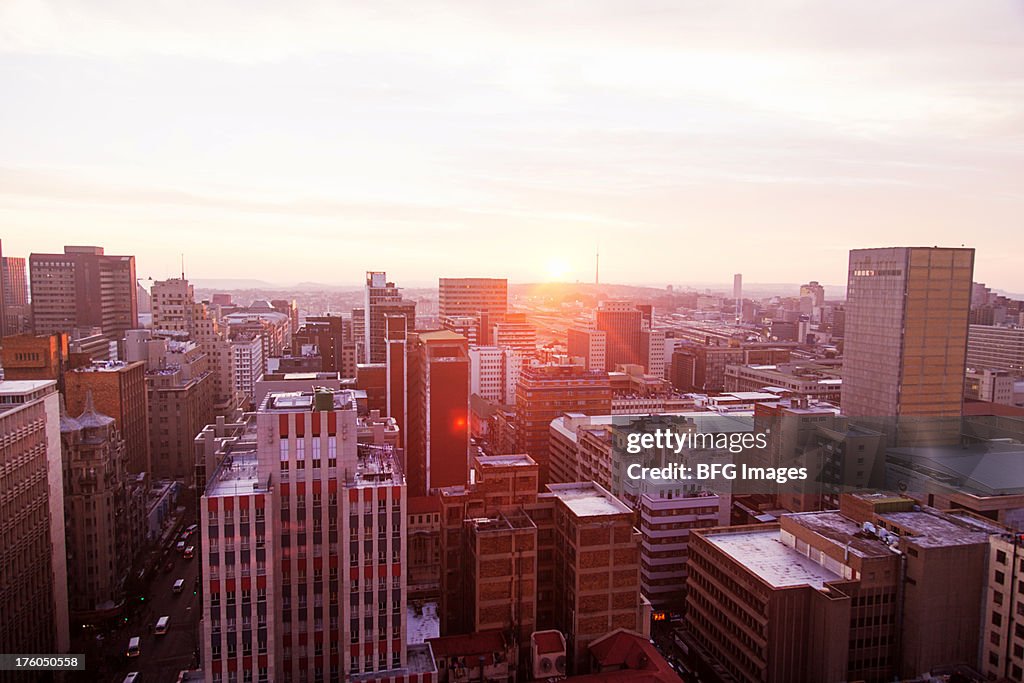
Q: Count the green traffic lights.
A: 3